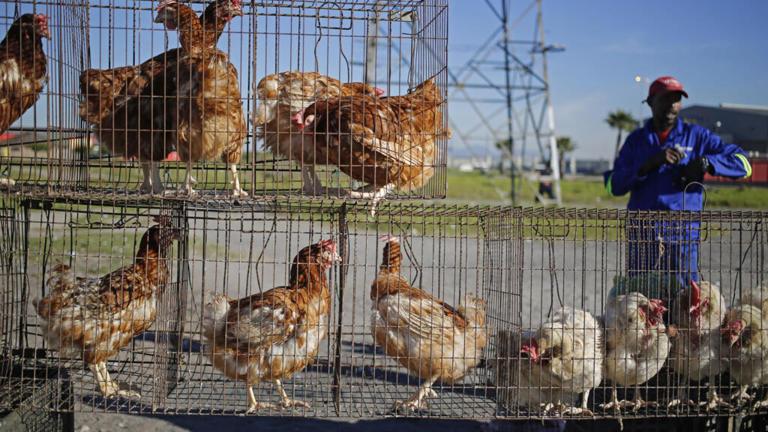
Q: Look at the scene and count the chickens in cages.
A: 12